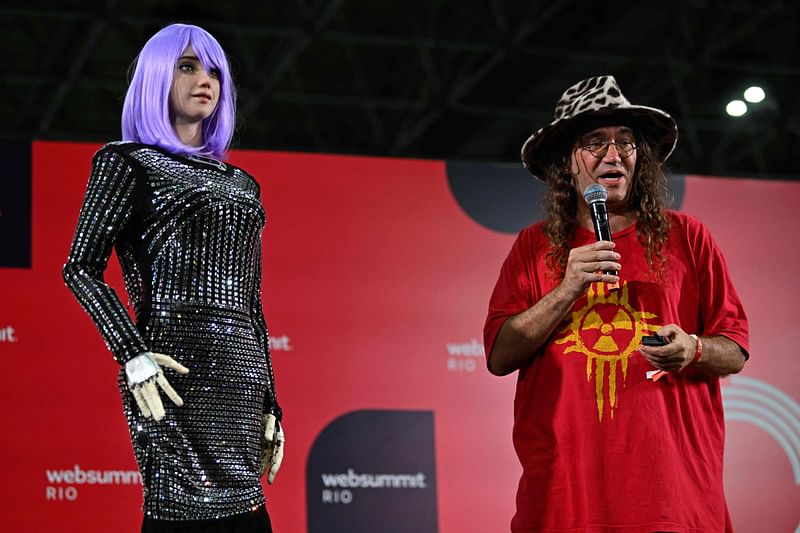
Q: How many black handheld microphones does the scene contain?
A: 1